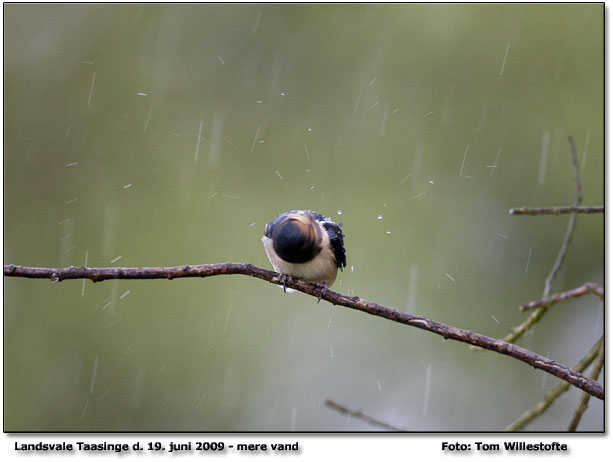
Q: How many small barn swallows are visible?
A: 1